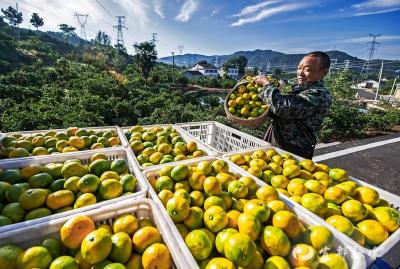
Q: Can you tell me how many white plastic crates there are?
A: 7